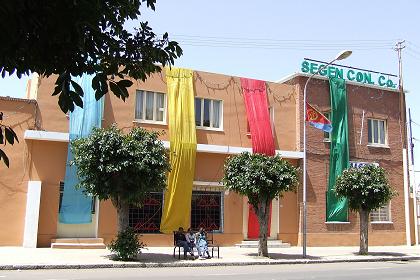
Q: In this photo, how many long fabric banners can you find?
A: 4